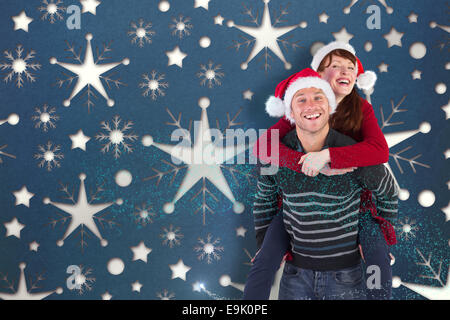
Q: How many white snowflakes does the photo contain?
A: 15